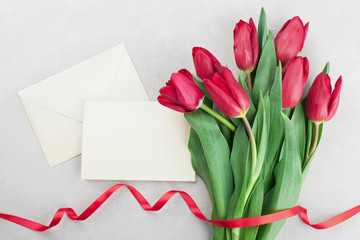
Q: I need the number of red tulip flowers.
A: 7